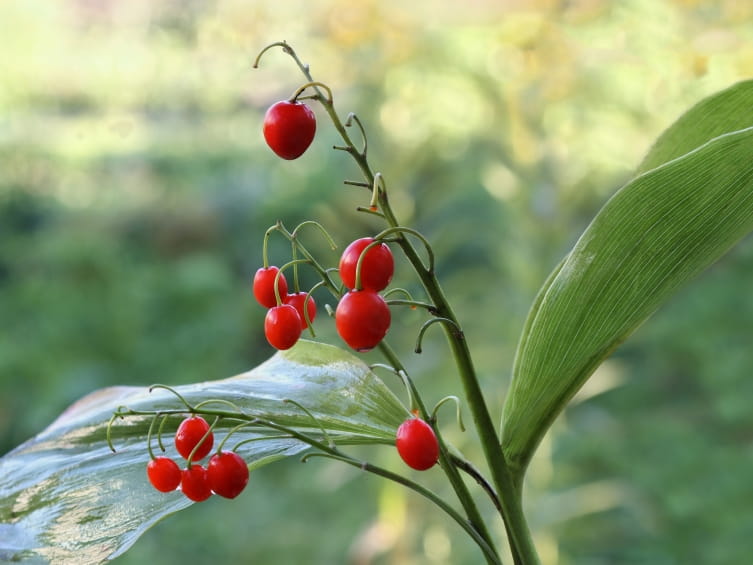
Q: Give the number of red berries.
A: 11